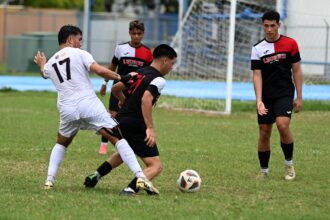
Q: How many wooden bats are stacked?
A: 0